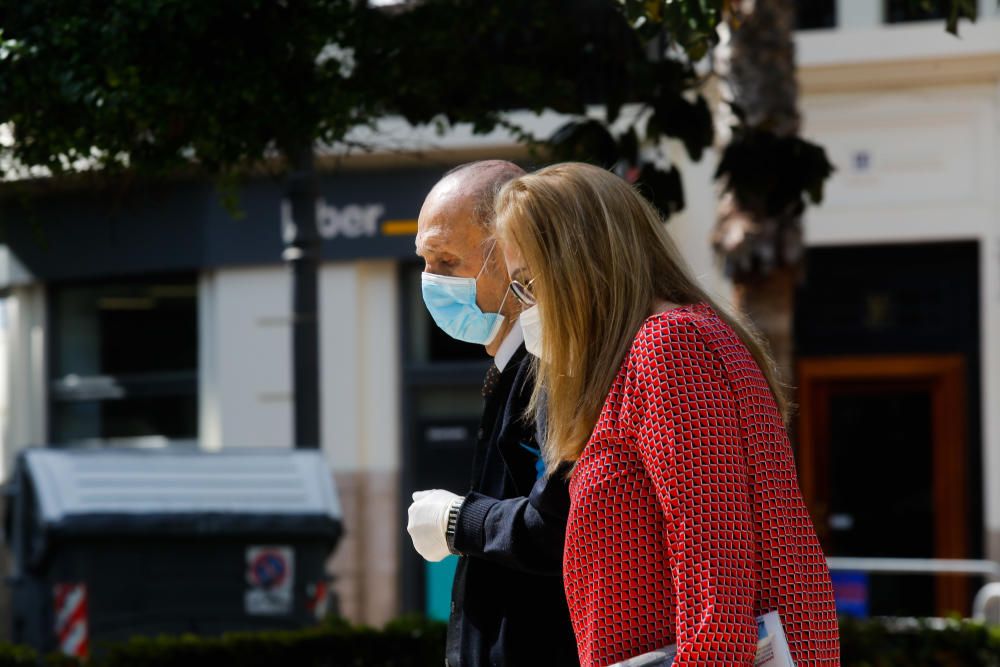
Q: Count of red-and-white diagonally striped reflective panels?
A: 2